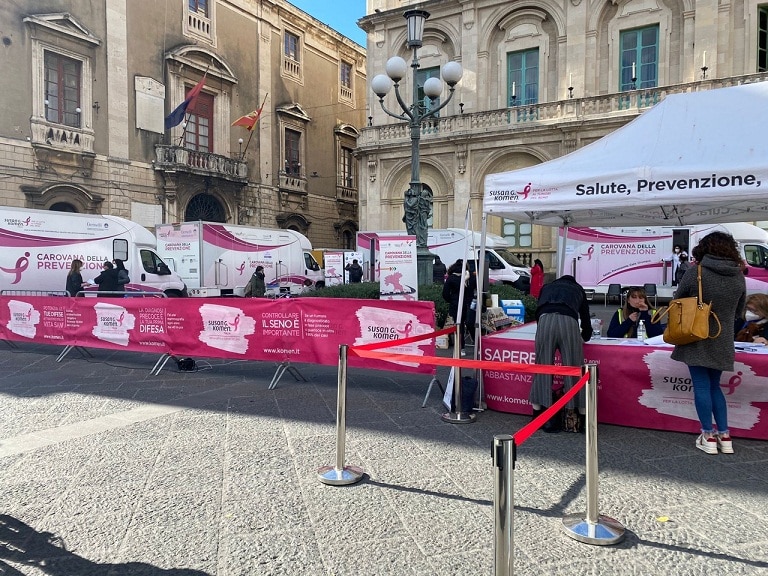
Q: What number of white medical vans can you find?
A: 4